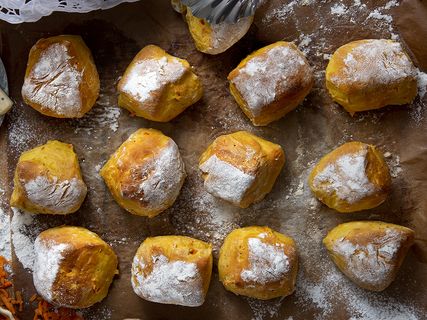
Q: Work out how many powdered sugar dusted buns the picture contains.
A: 13